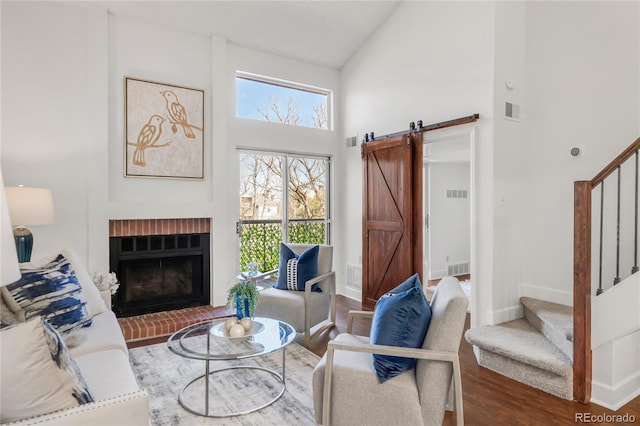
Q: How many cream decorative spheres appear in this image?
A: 3